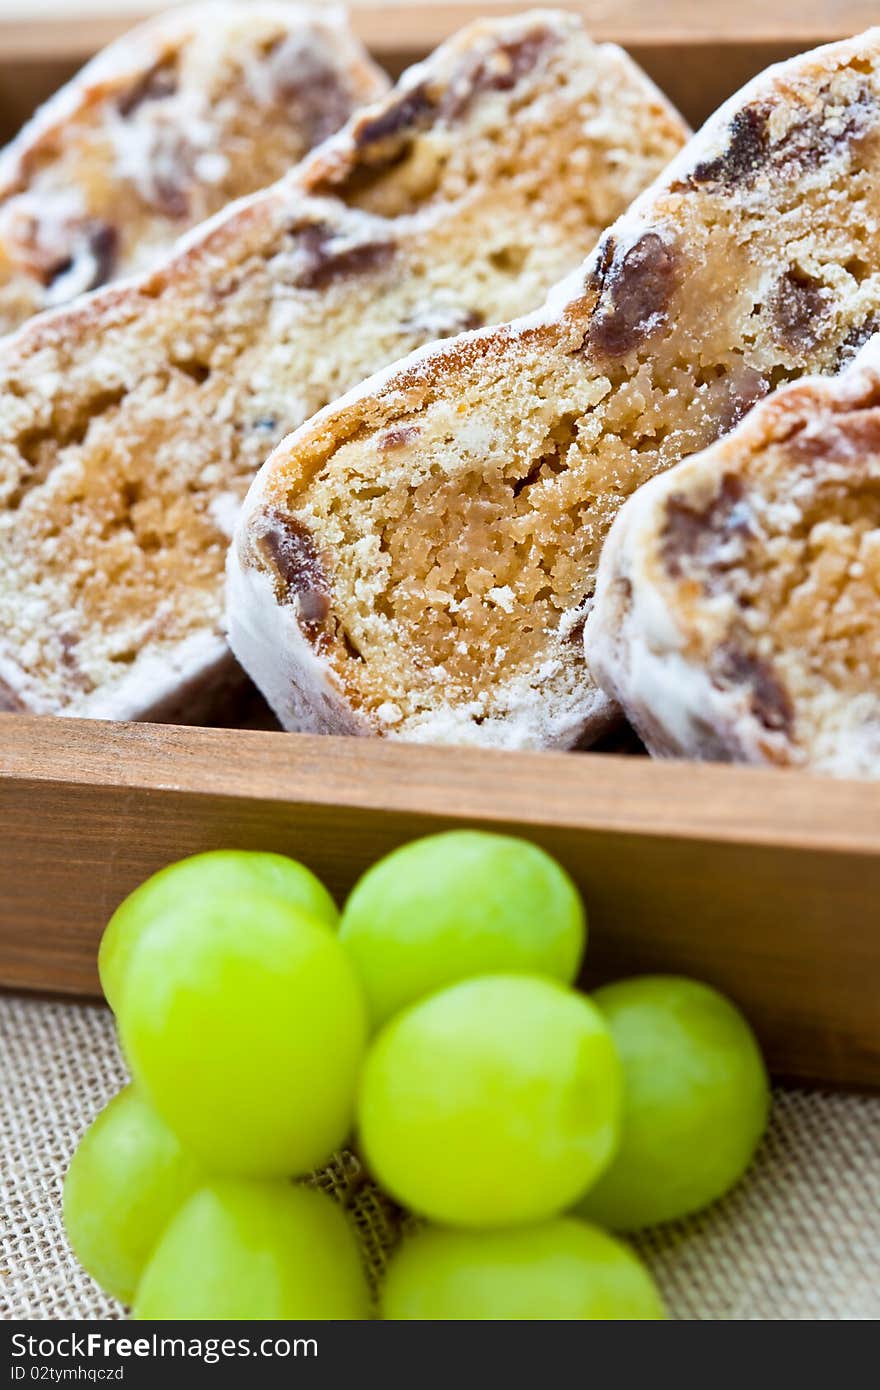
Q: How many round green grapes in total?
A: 8